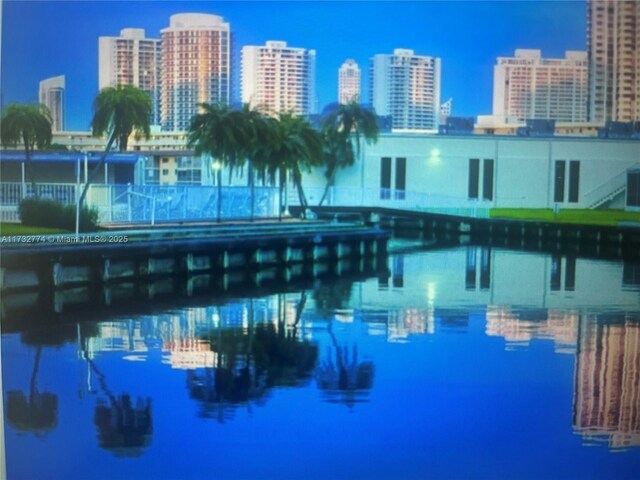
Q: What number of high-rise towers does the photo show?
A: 8